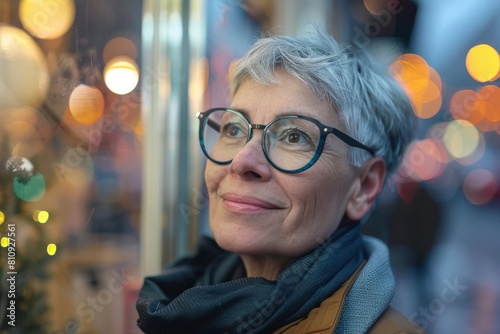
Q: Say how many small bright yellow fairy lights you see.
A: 4